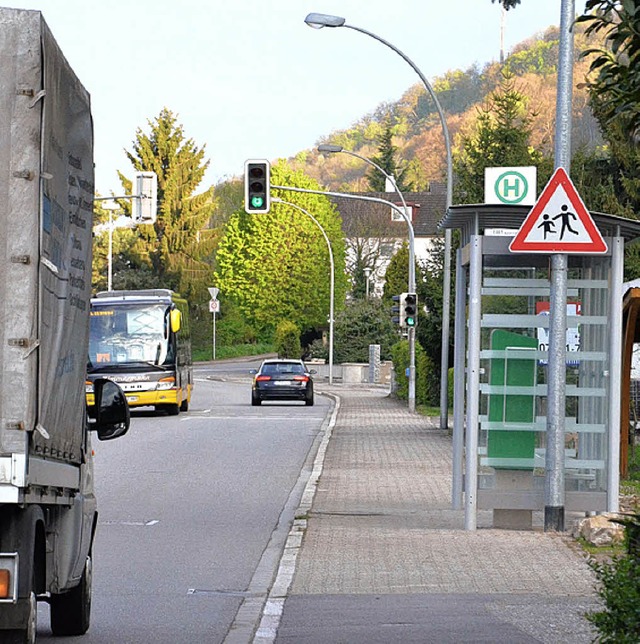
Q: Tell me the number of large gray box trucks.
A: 1